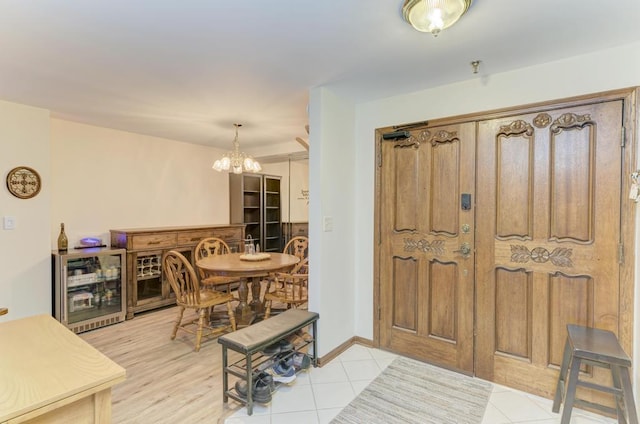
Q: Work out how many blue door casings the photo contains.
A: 0